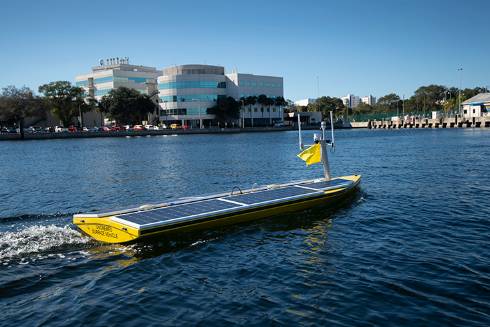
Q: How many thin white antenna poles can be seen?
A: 2